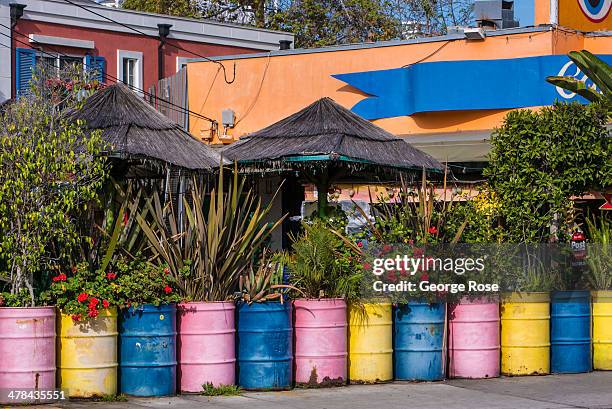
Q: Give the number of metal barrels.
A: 12